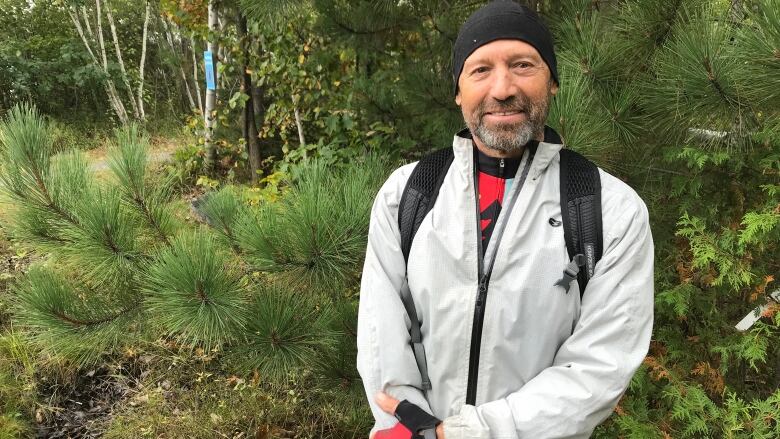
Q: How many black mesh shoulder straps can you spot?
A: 2